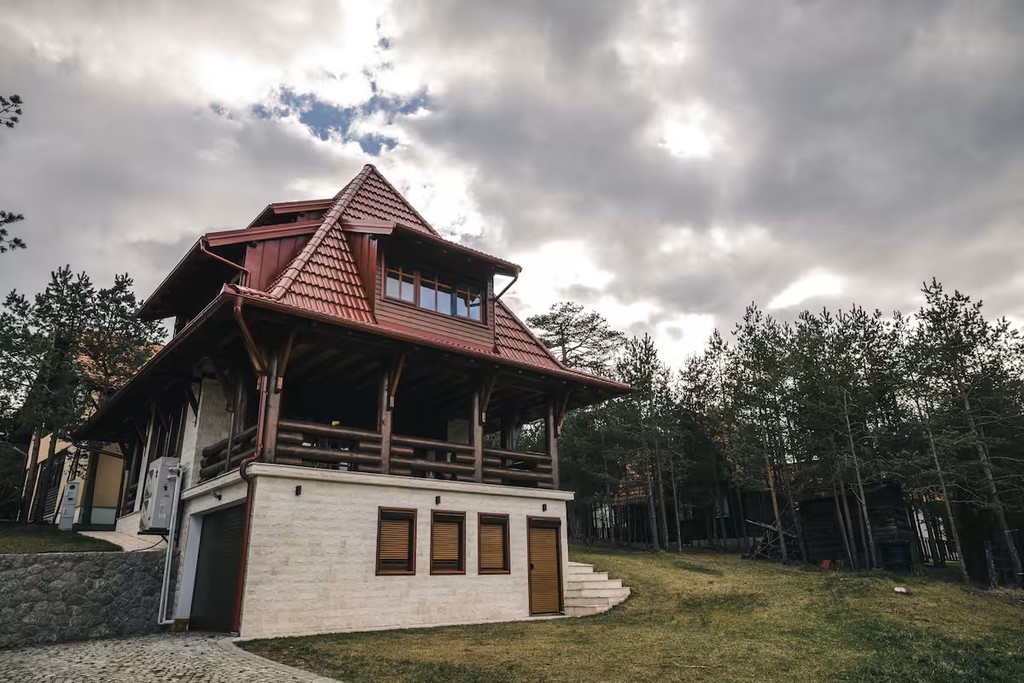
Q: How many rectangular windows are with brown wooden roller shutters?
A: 3